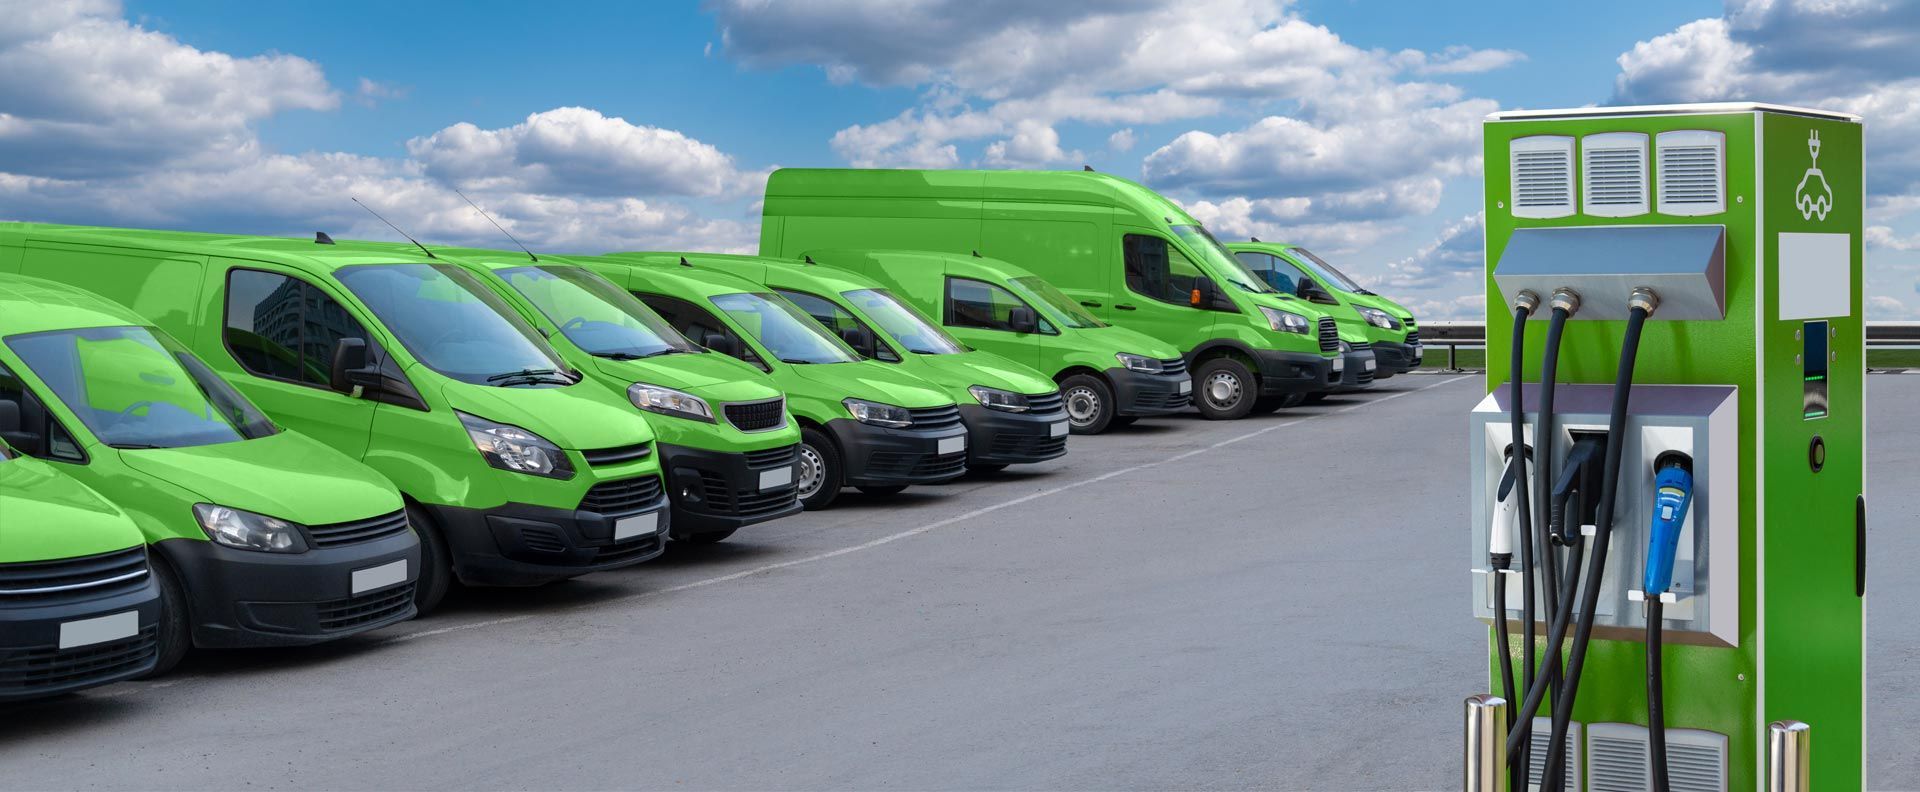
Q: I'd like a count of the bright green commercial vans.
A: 10